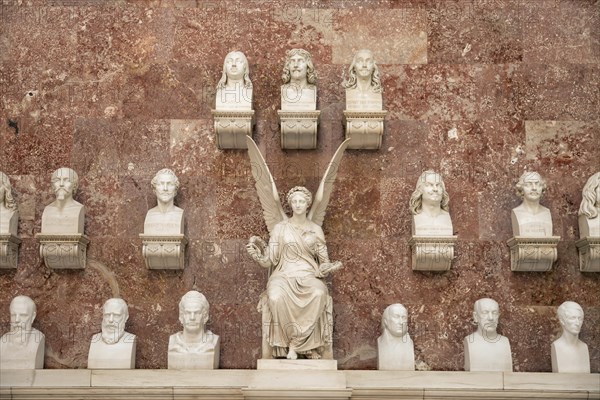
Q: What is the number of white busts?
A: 15